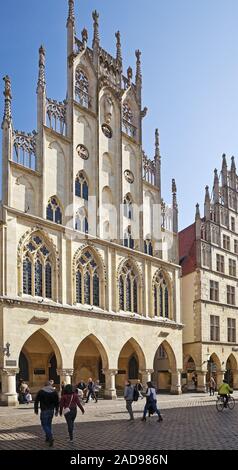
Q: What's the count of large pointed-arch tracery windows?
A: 4